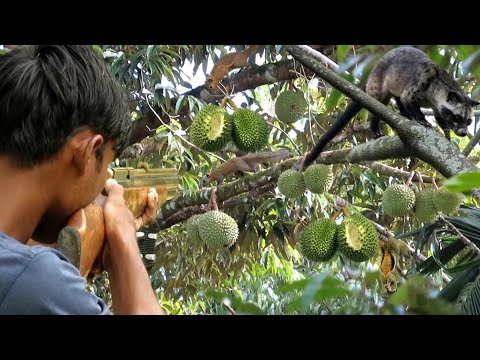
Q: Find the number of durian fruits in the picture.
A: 12